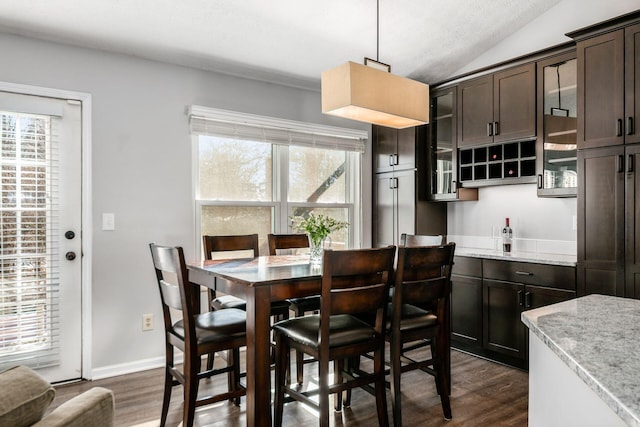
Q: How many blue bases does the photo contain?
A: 0